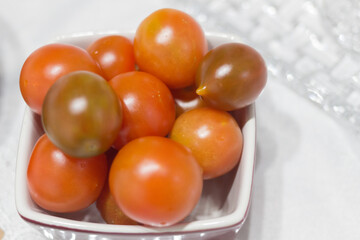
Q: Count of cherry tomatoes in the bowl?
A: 11